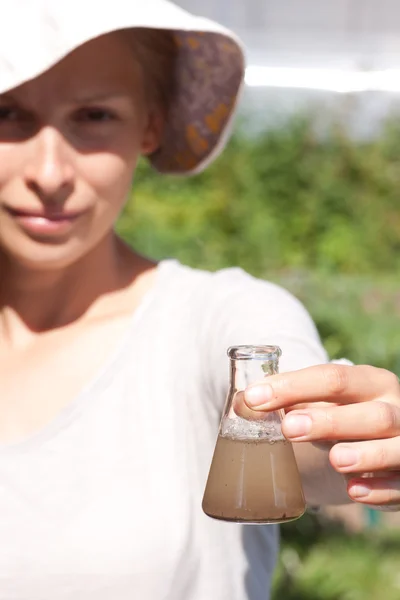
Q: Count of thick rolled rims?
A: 1